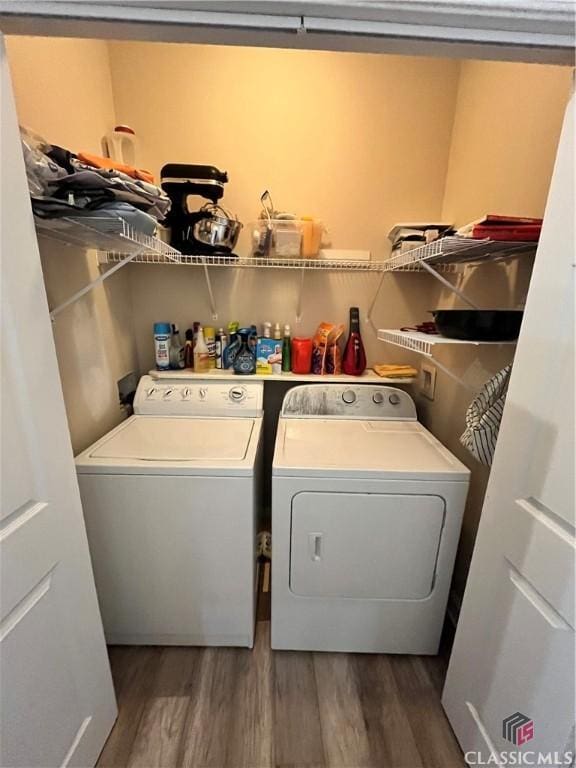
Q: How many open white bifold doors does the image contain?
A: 2